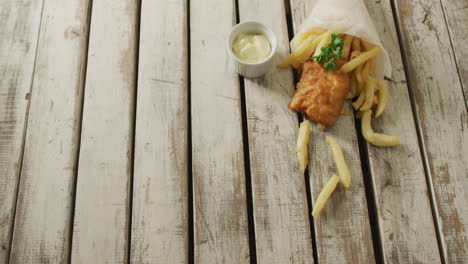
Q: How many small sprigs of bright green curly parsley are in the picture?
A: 1